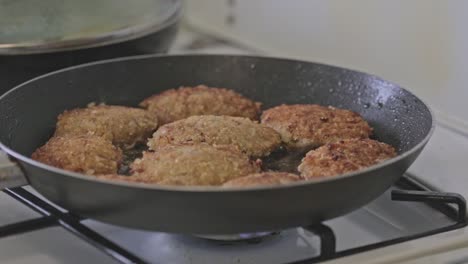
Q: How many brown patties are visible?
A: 8